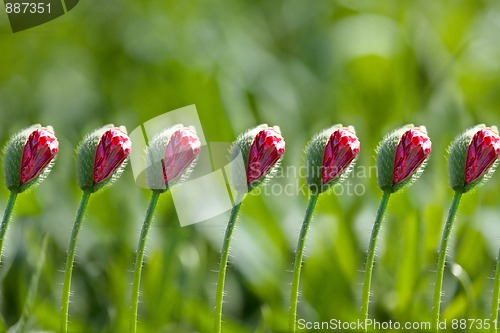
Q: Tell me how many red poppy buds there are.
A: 7